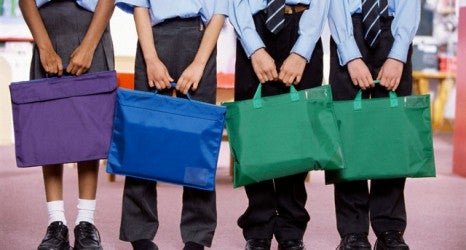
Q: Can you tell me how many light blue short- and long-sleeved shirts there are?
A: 4